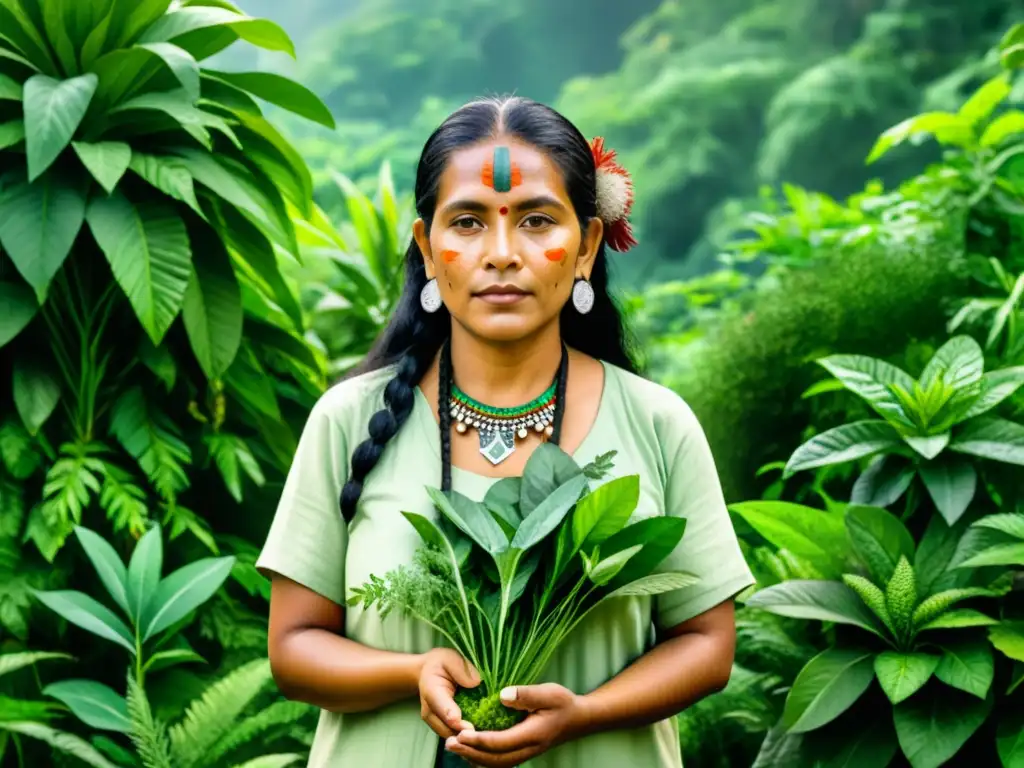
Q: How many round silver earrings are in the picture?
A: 2